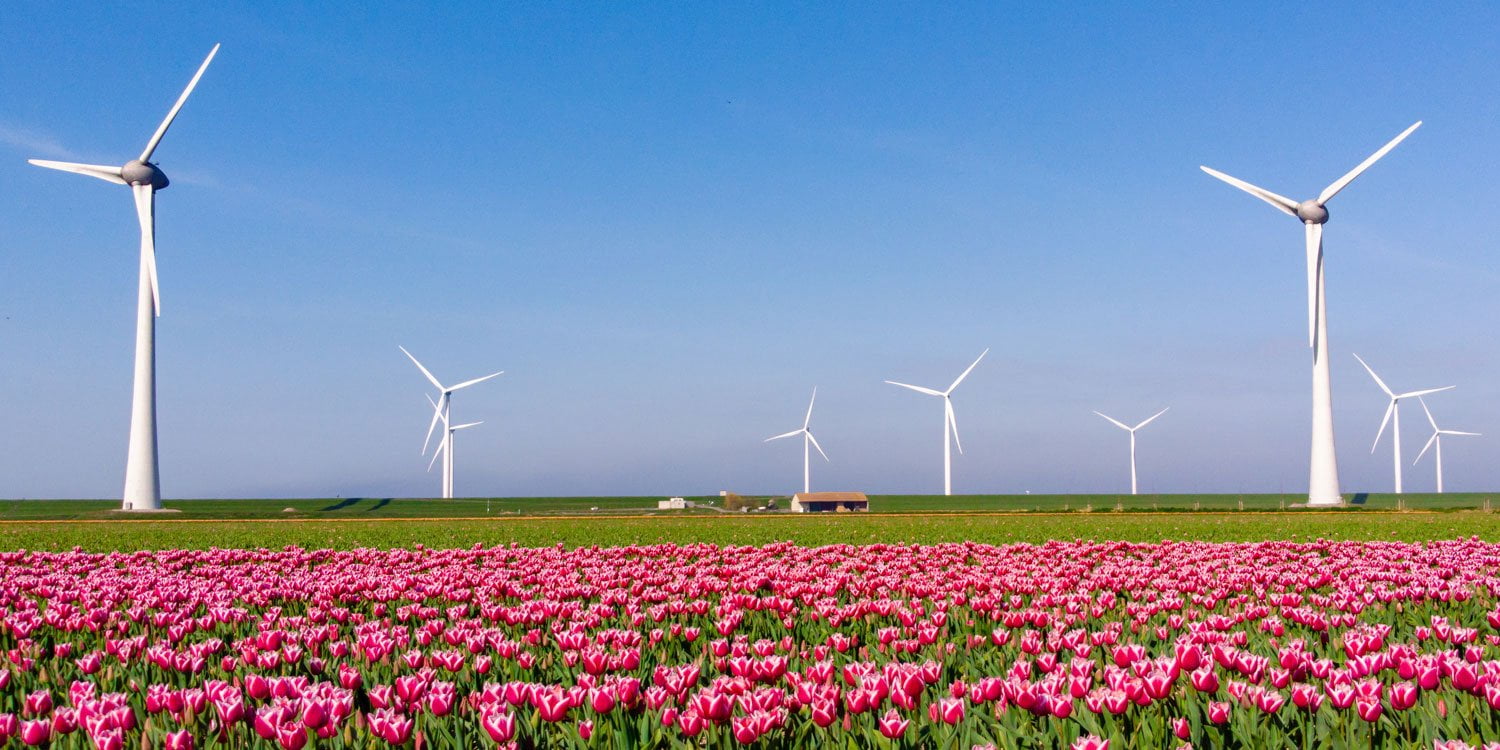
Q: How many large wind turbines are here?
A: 2